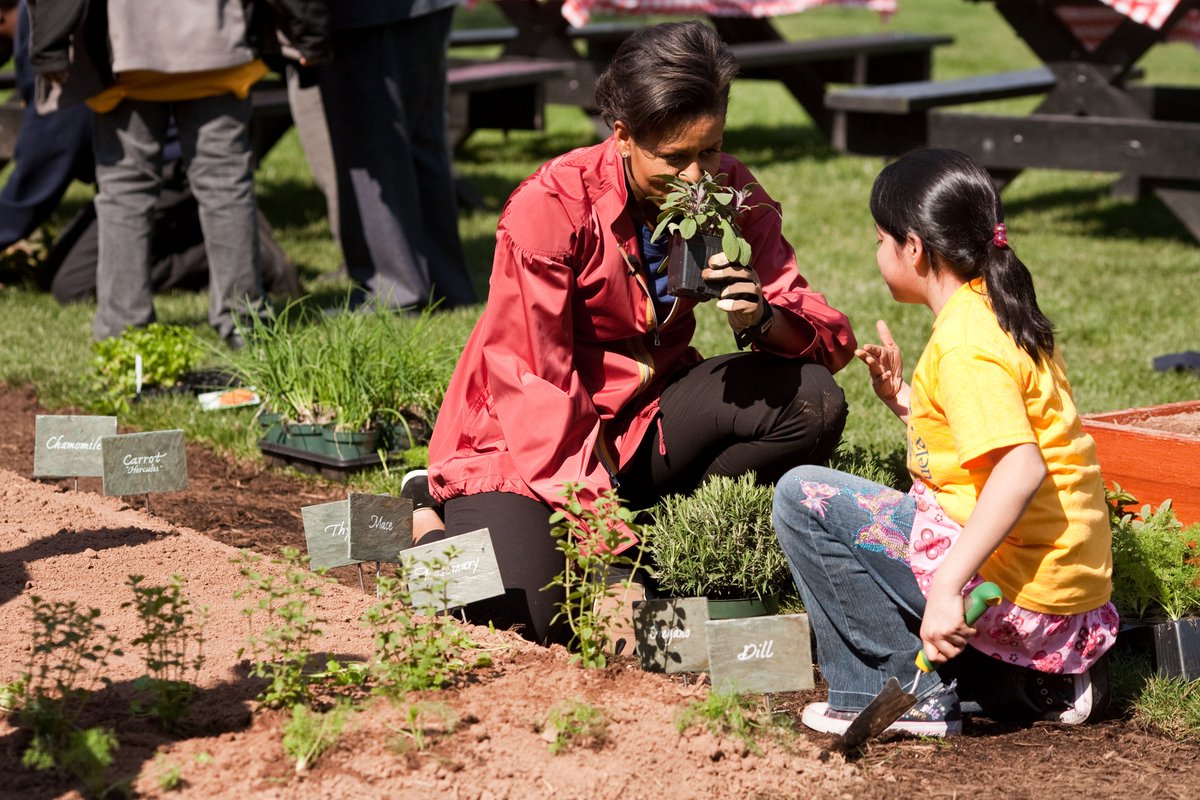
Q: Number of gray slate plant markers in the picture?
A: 7